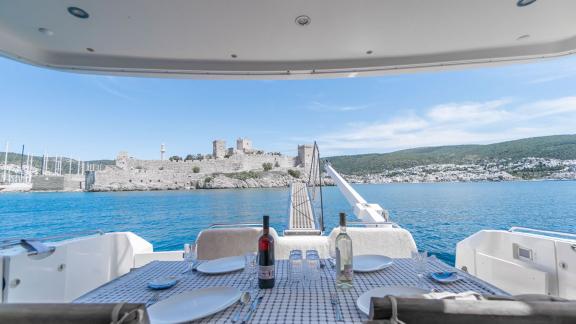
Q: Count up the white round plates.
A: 4